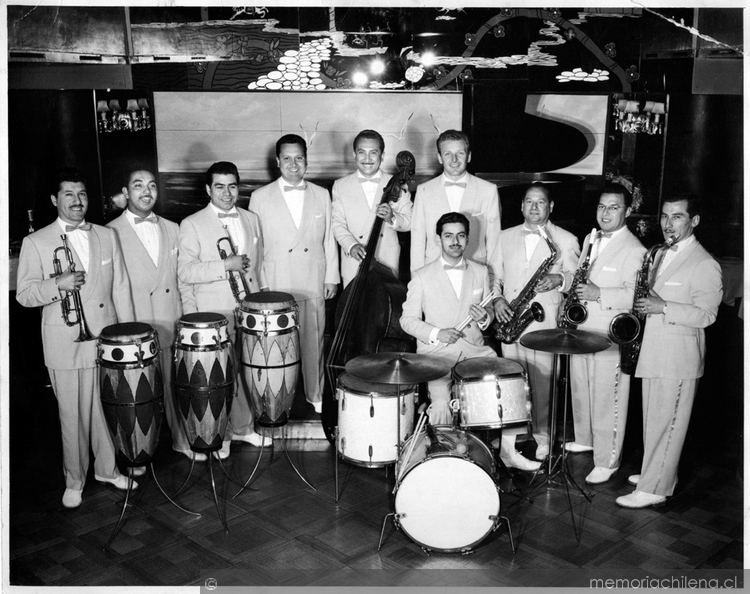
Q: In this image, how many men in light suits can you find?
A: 10